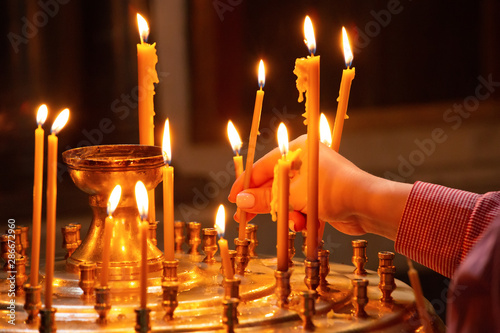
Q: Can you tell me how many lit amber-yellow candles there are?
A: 13